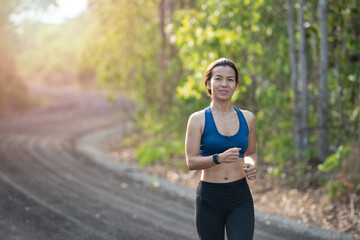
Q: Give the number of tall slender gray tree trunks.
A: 3